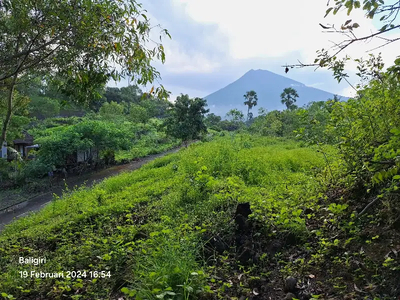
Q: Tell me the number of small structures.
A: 2